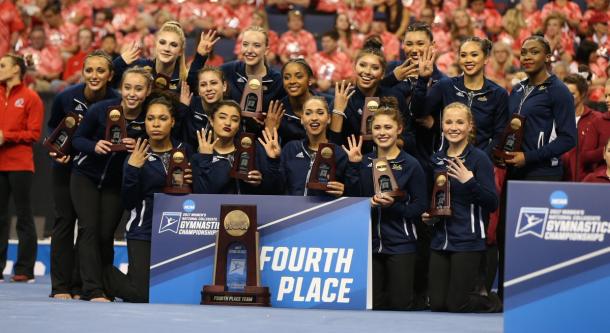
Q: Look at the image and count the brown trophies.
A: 12